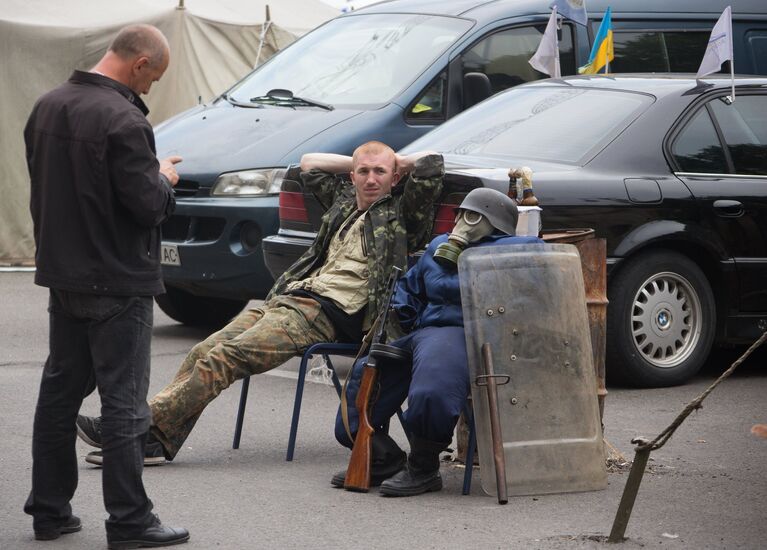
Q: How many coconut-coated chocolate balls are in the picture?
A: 0